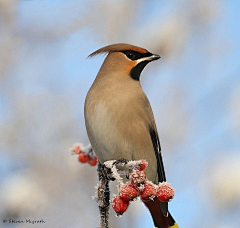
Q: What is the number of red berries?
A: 9